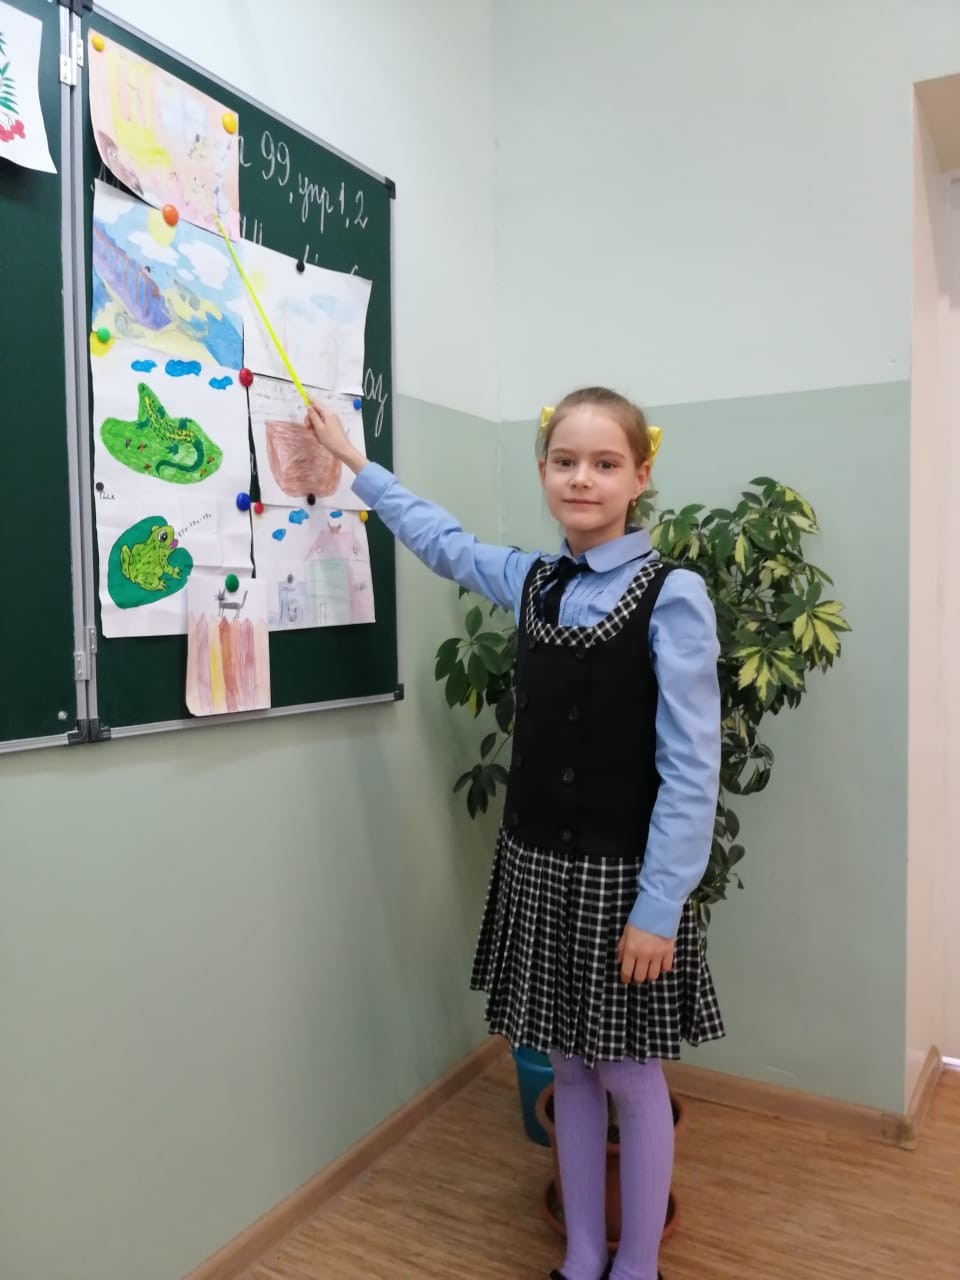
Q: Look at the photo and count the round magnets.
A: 13